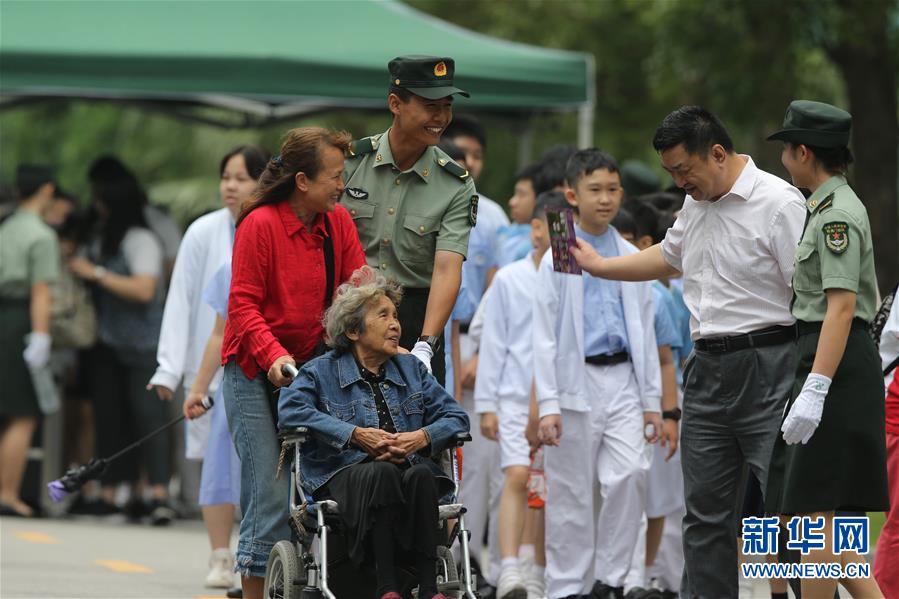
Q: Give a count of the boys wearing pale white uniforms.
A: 2